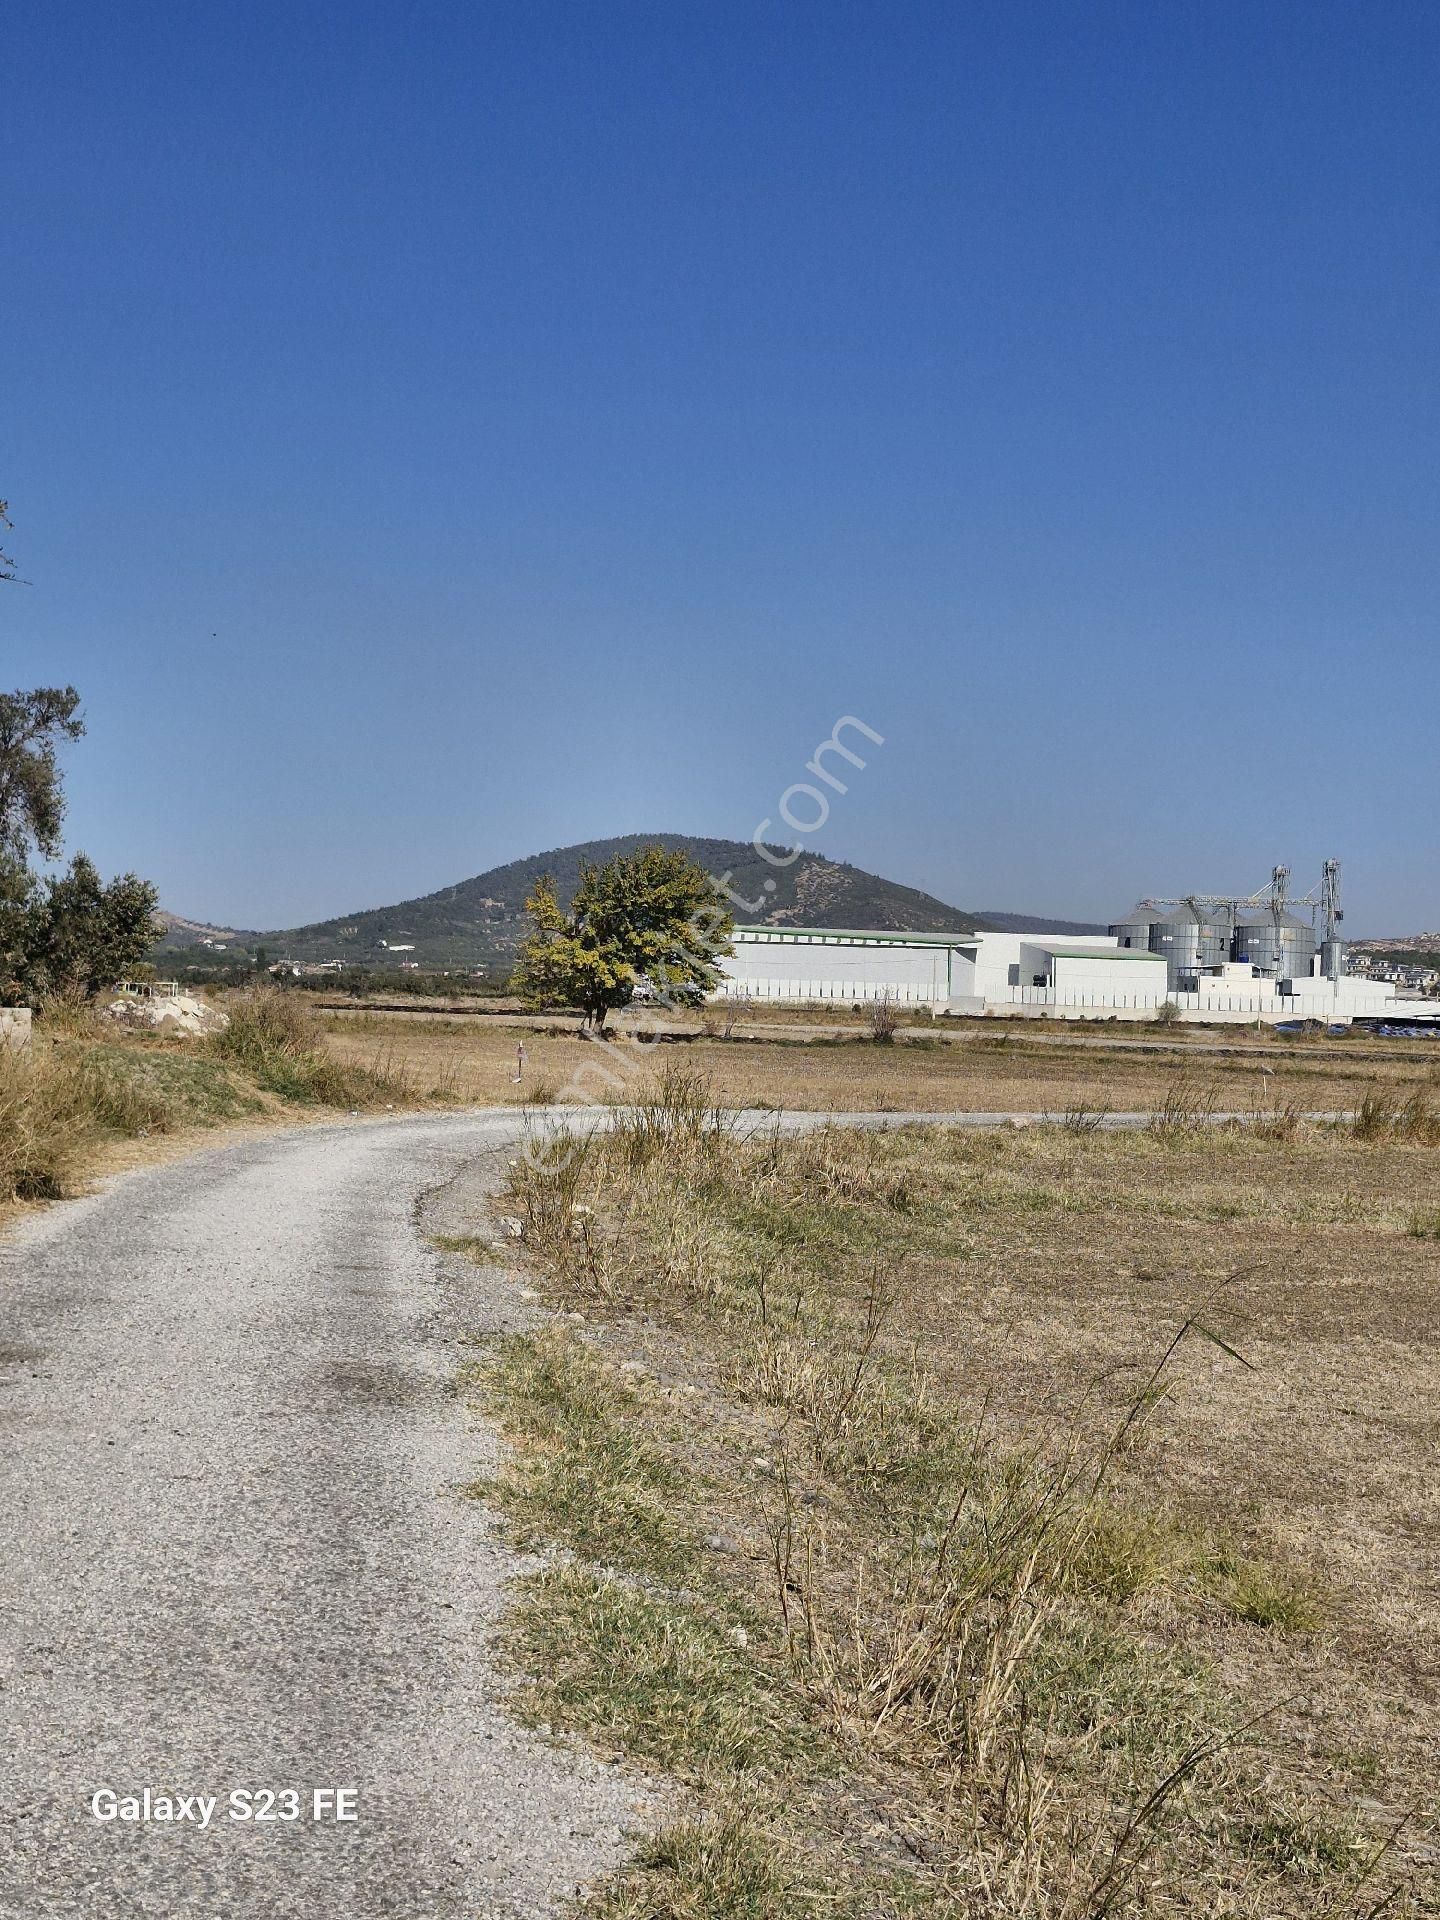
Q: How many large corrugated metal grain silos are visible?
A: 4